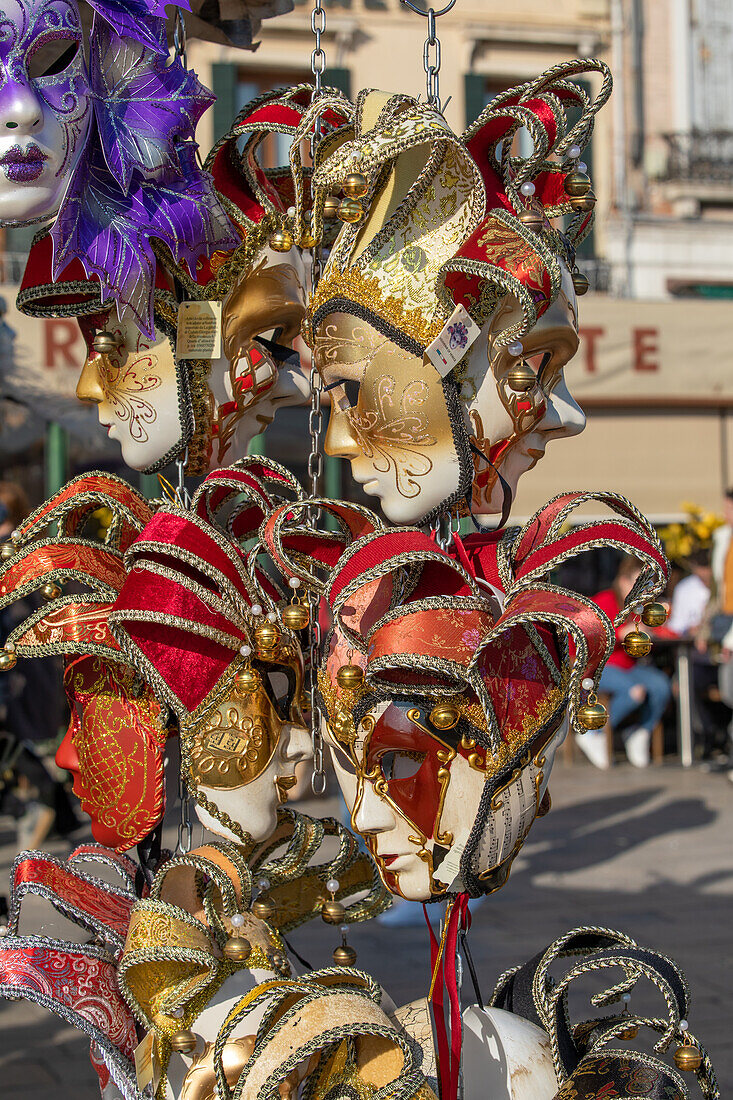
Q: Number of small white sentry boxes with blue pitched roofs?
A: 0